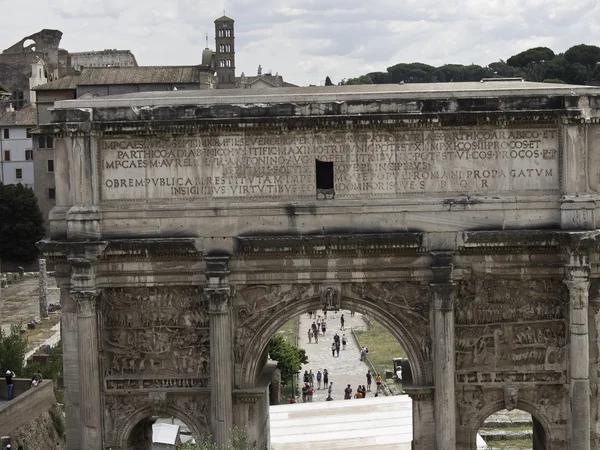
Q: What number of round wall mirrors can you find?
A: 0